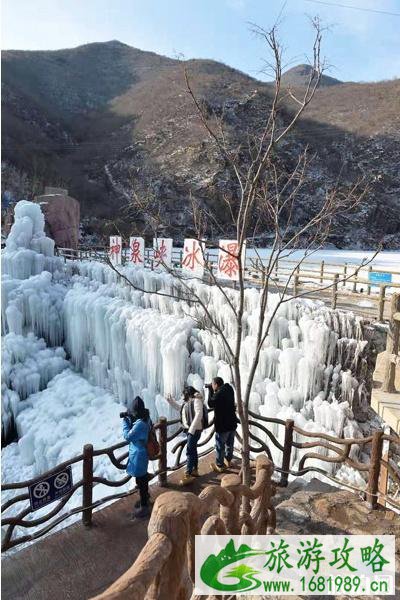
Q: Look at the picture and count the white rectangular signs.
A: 5